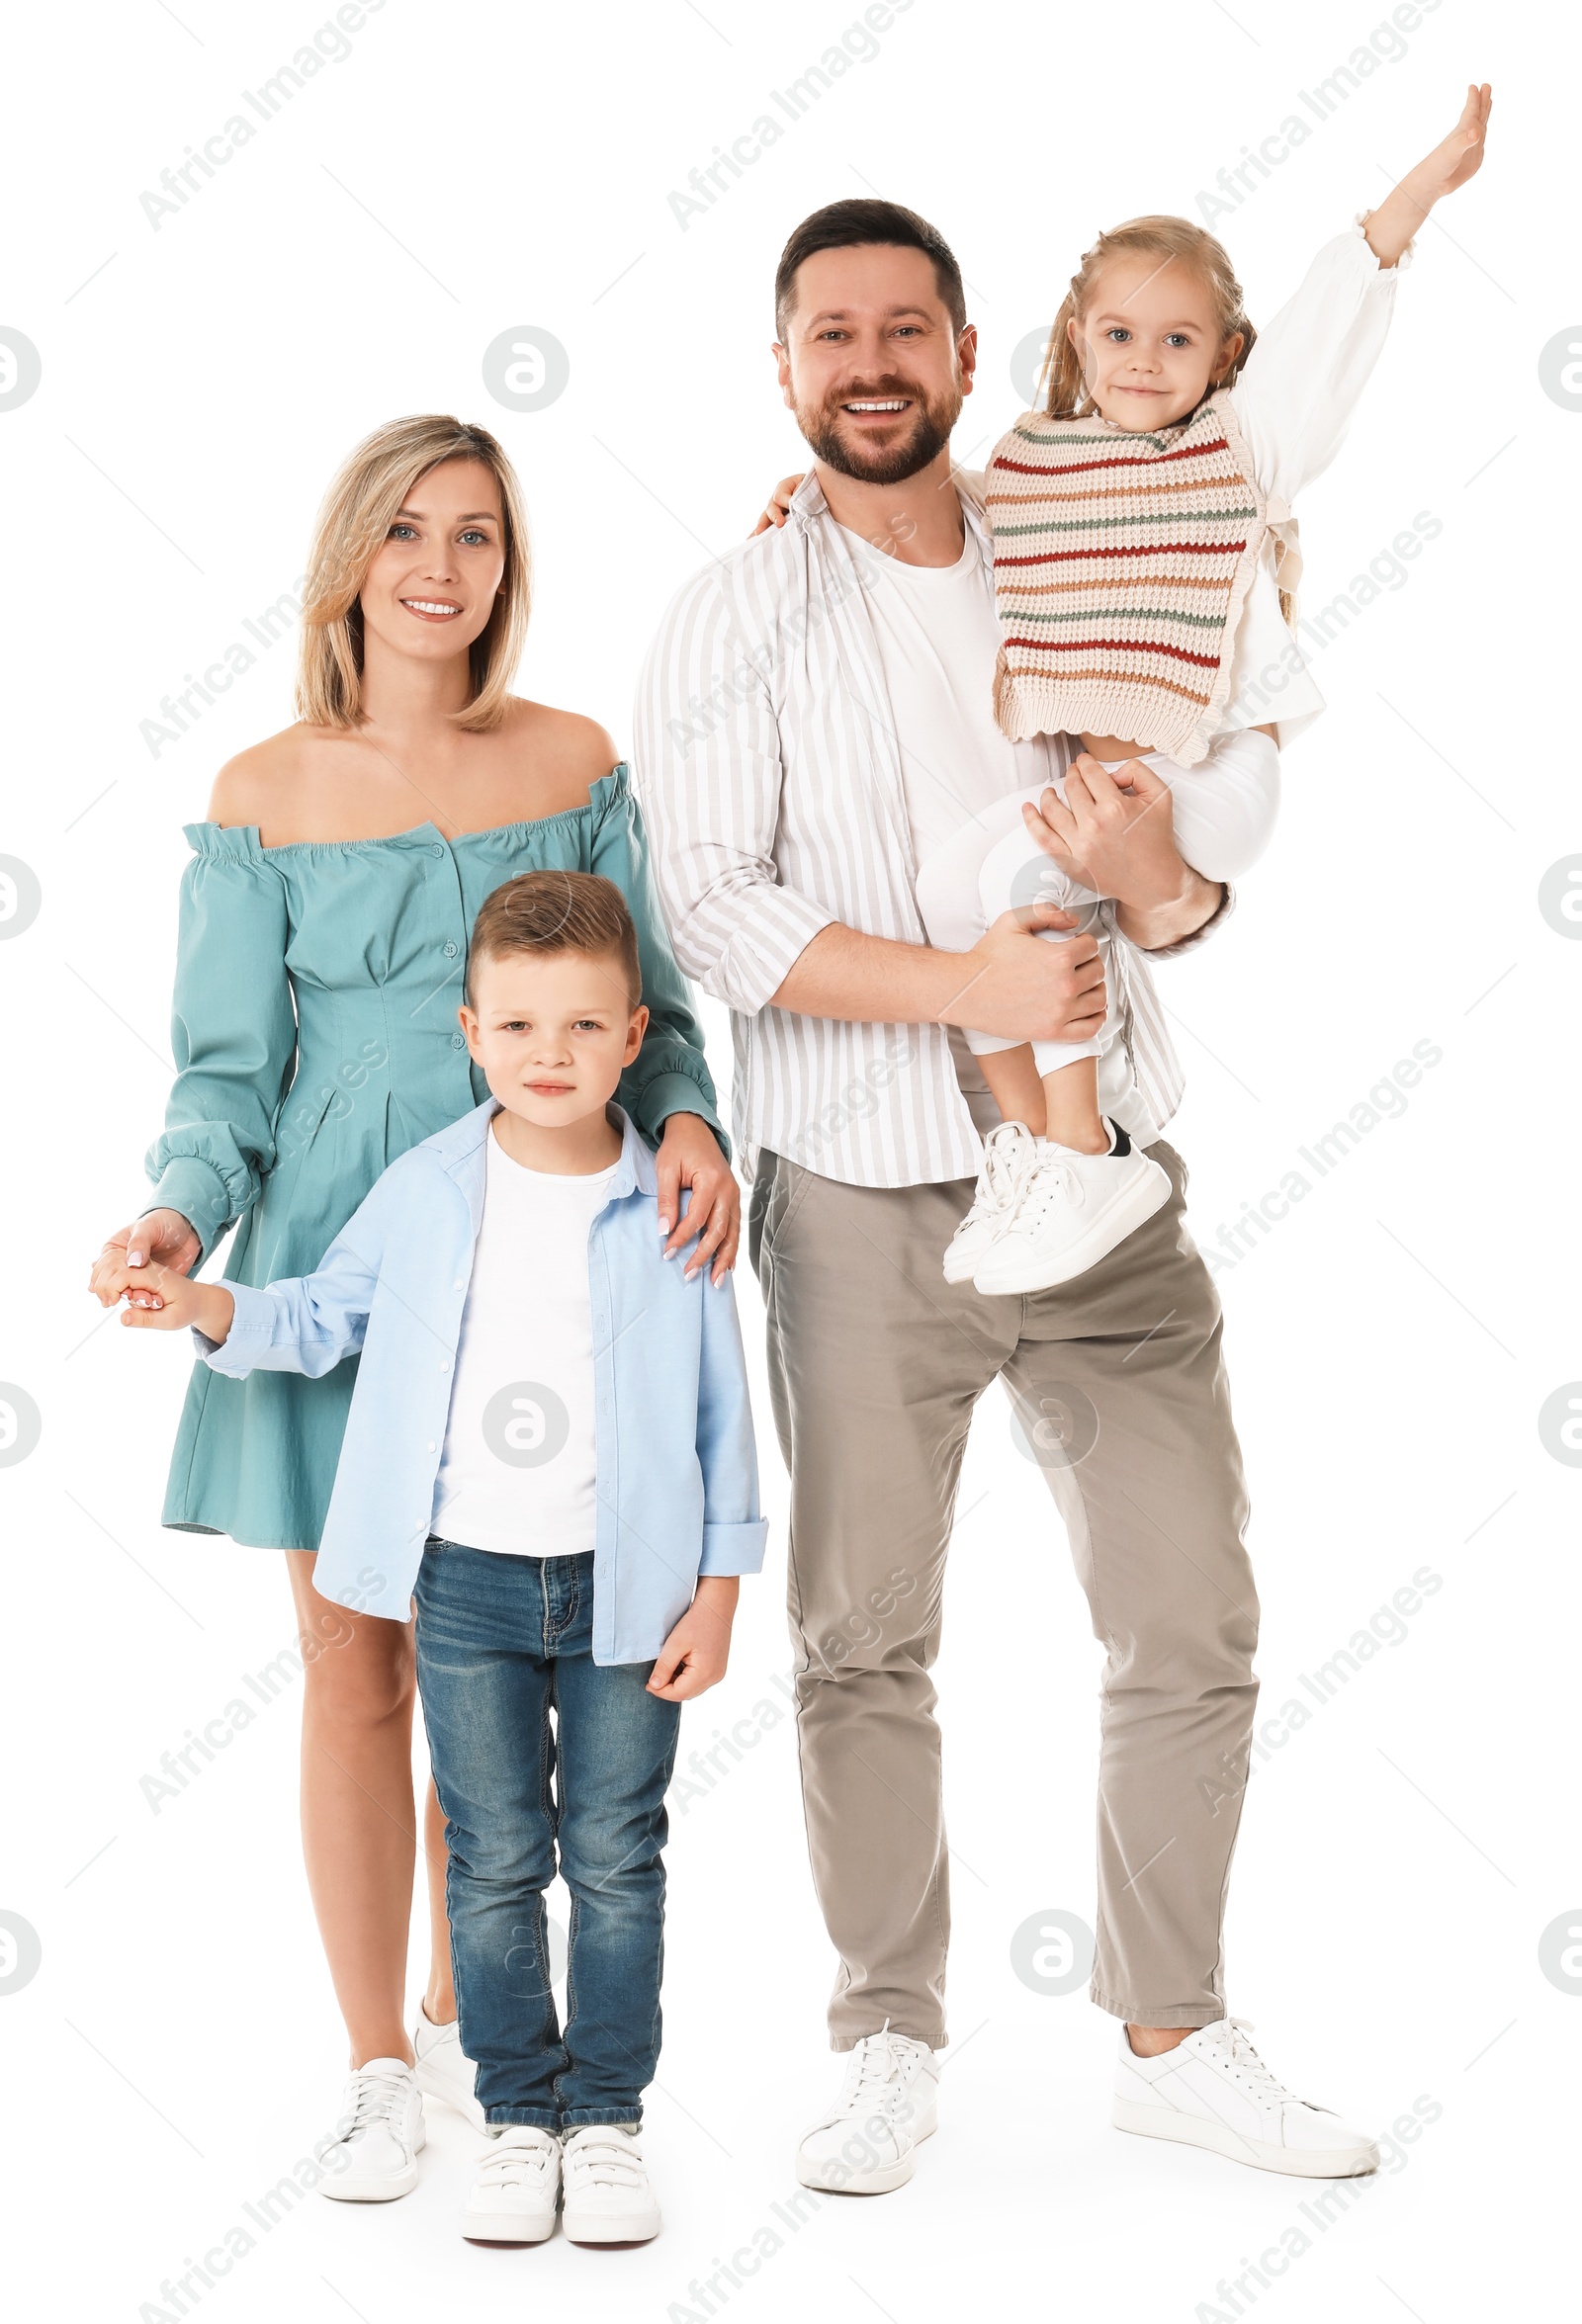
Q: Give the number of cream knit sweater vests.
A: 1